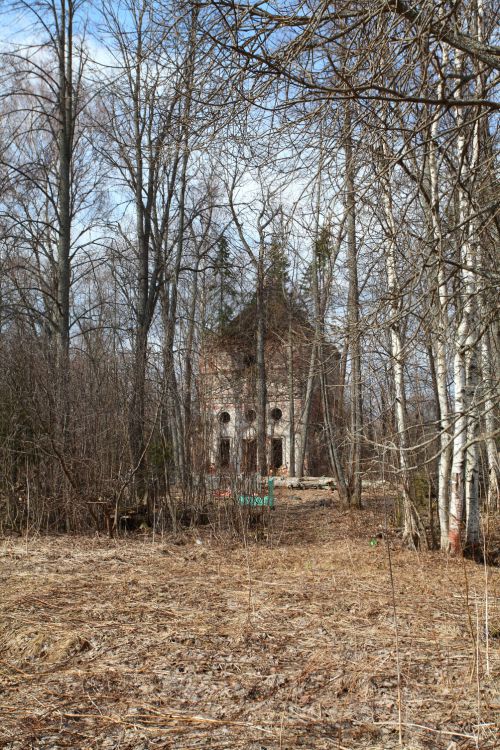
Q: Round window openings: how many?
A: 3